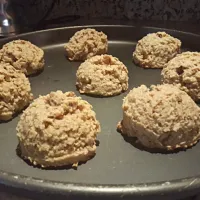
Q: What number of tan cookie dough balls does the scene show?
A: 8